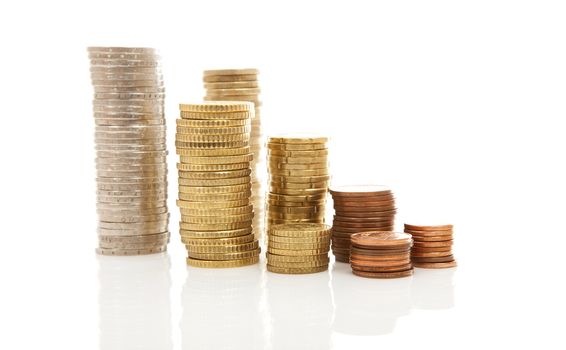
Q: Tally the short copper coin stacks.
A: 2